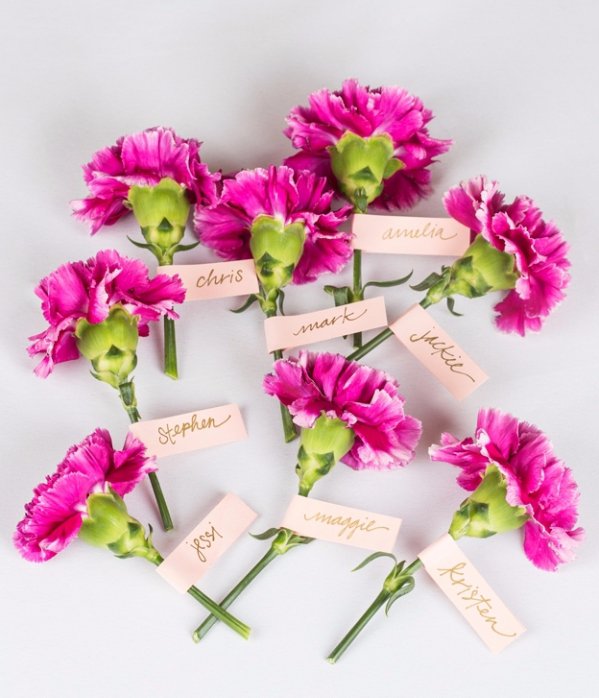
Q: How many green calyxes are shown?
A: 8